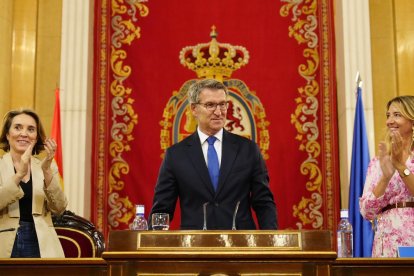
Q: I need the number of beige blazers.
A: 1